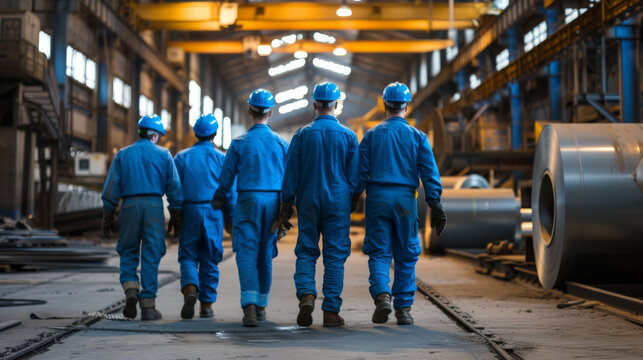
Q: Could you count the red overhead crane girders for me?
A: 0